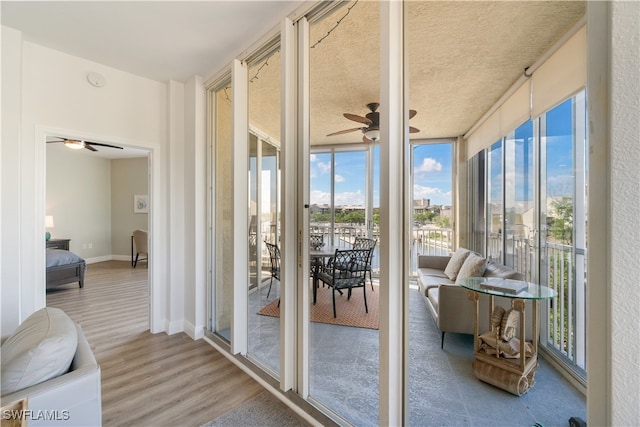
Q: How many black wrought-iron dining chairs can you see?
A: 4